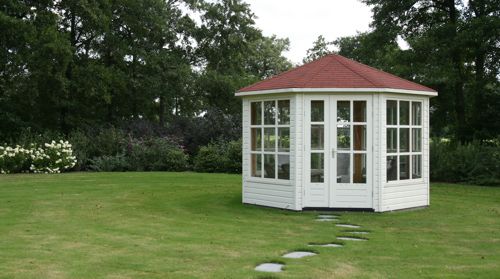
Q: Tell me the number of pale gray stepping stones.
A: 8